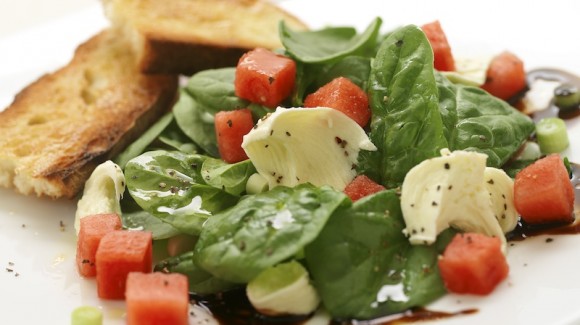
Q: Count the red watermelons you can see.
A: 11